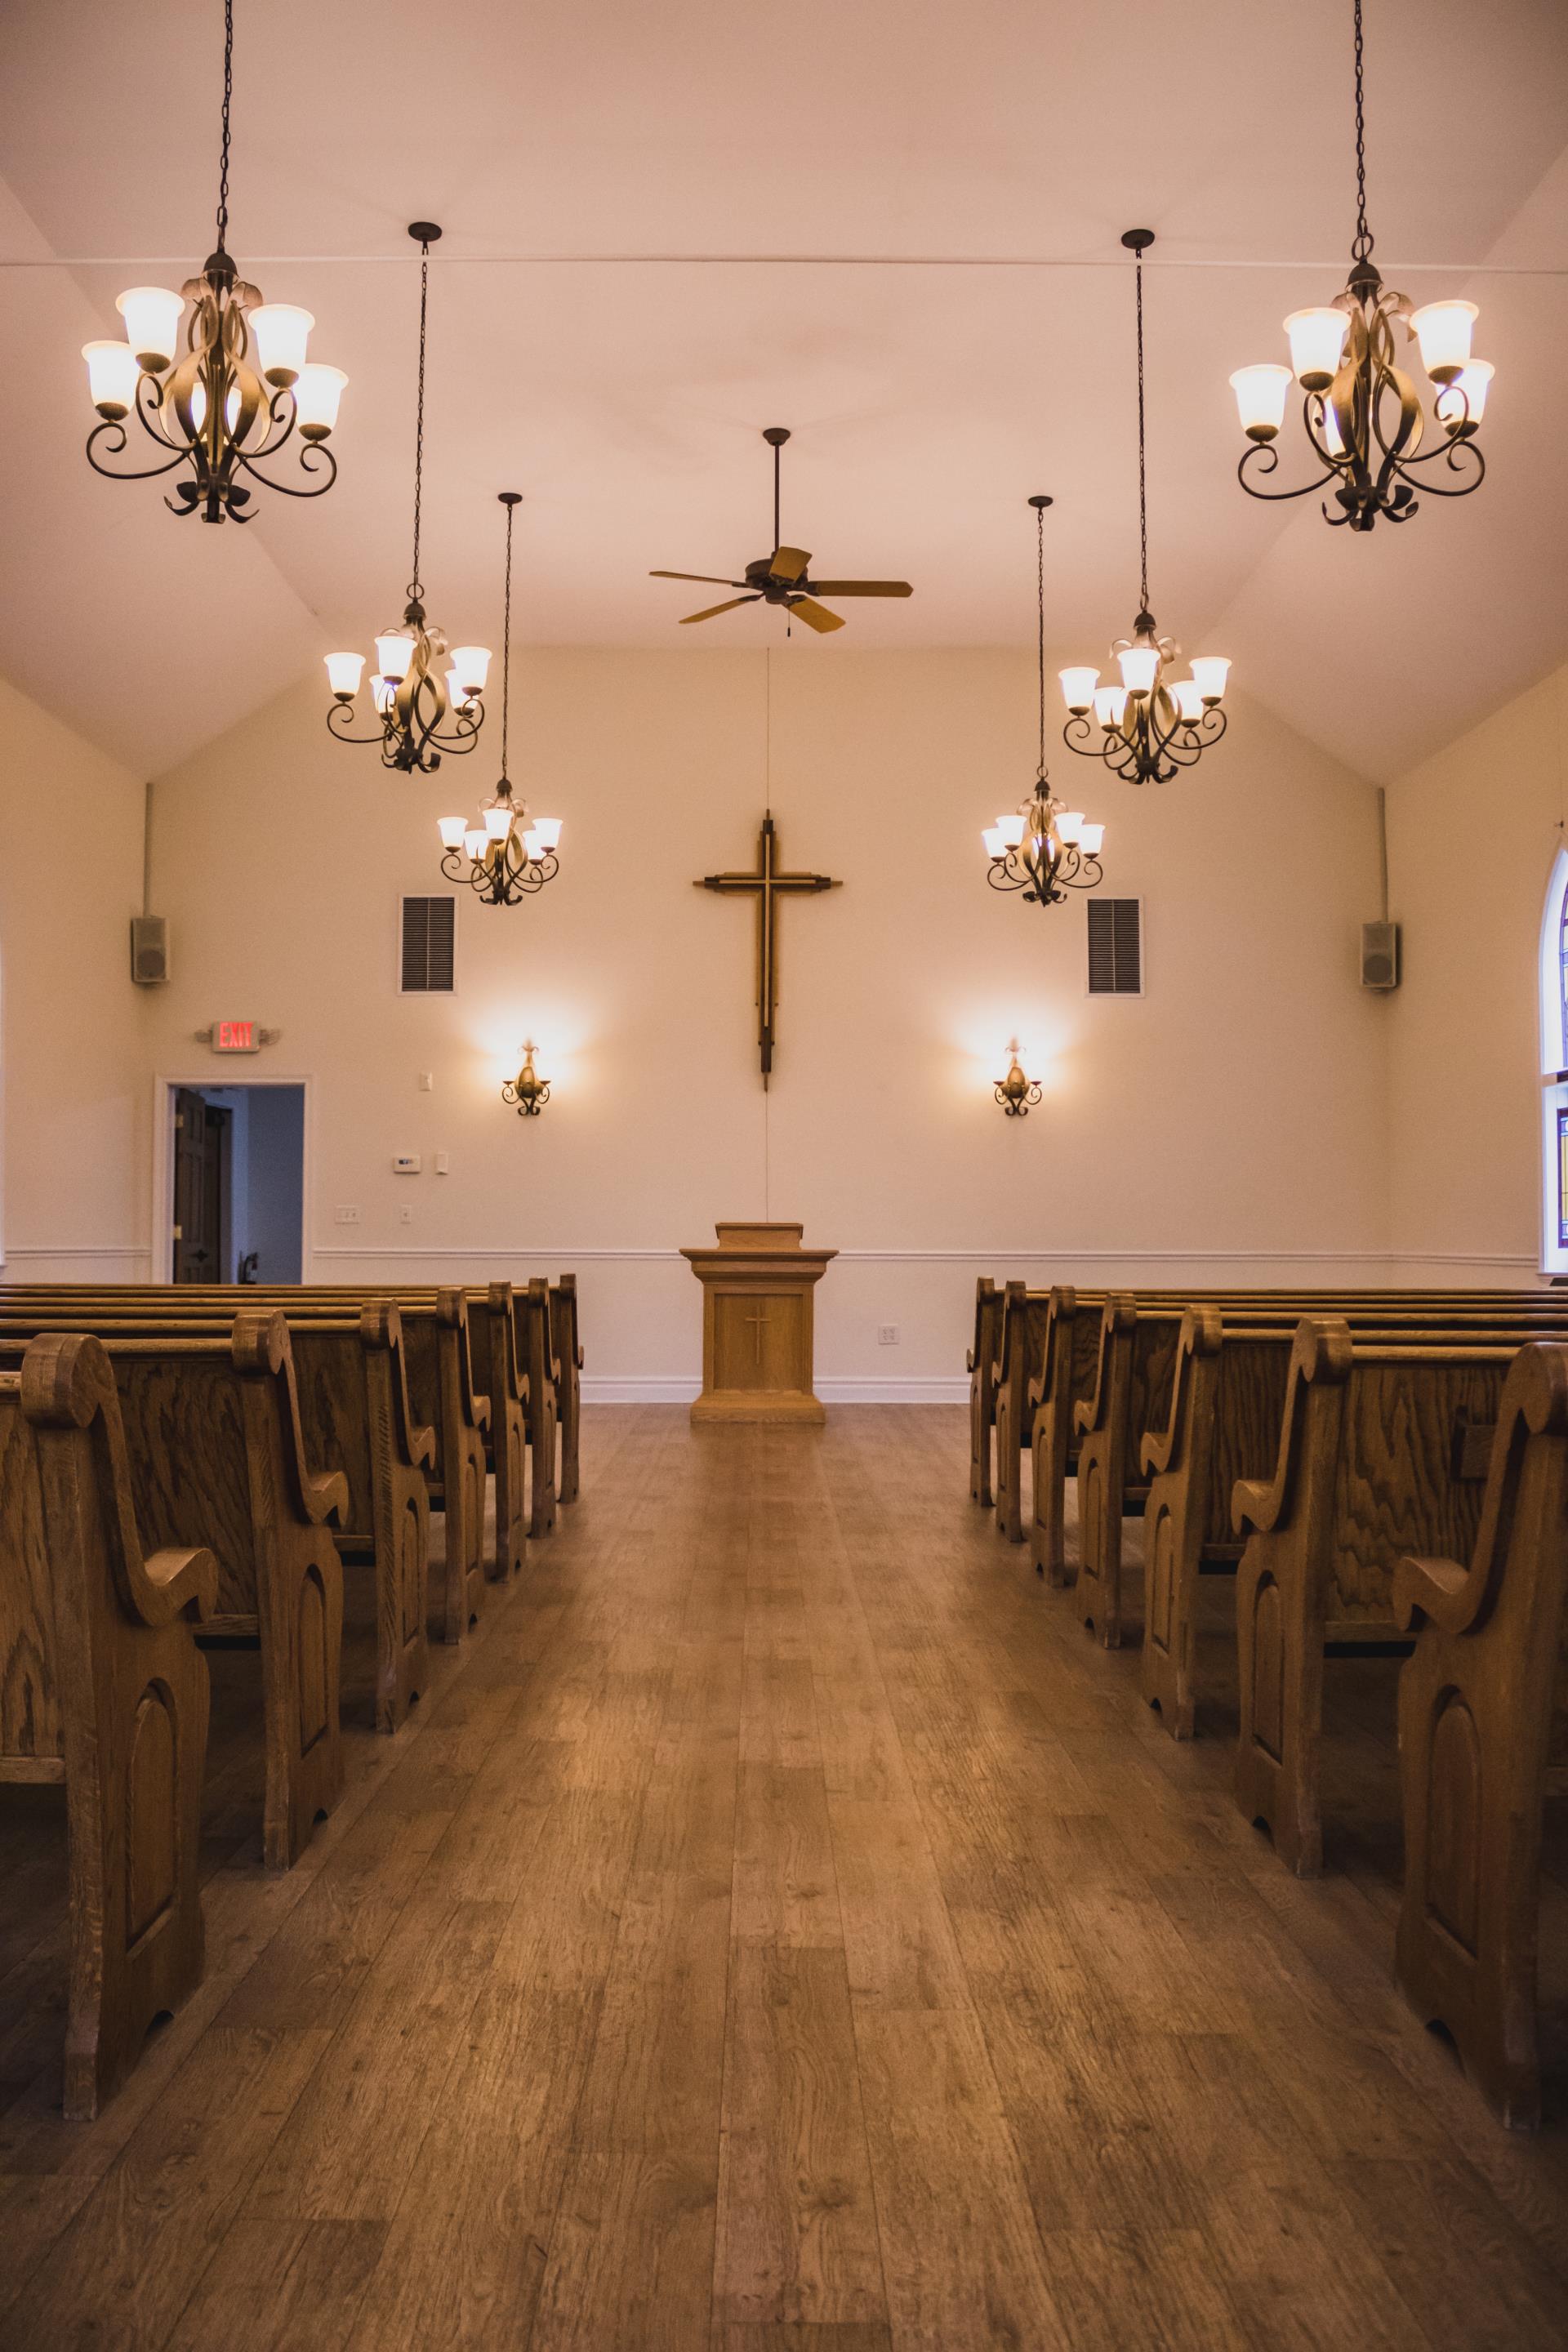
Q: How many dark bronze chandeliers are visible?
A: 6